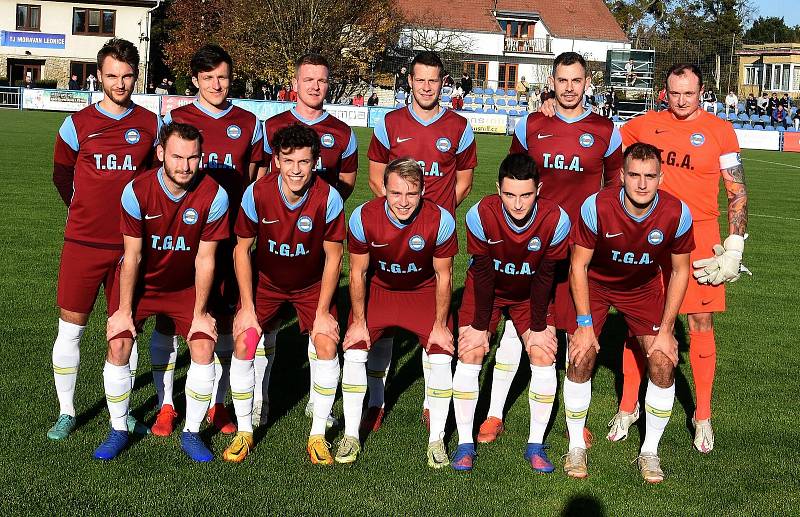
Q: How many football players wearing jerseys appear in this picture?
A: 11